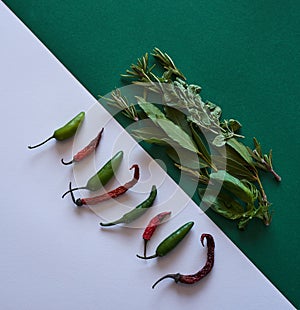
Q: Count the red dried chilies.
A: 4